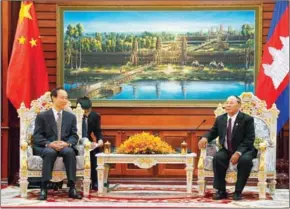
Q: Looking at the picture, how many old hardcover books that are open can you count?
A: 0